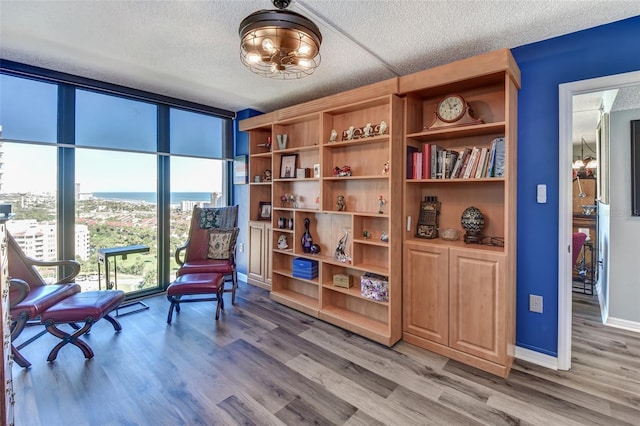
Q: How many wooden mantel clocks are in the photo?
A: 1